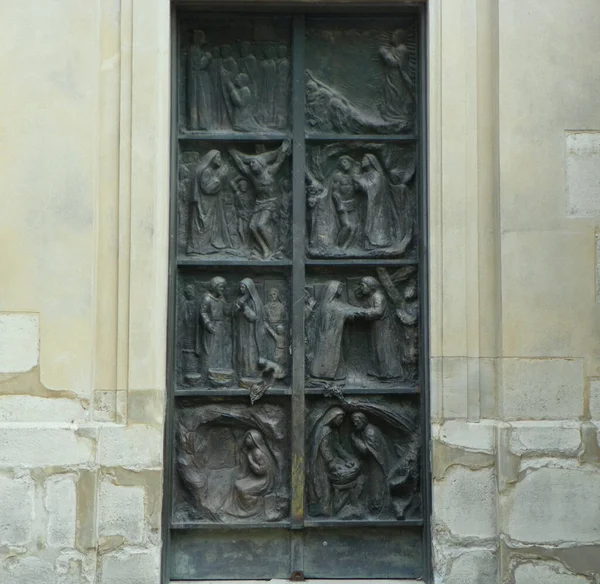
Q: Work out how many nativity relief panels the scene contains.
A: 1